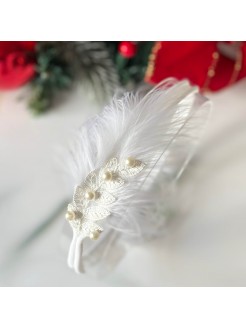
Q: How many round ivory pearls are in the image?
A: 5